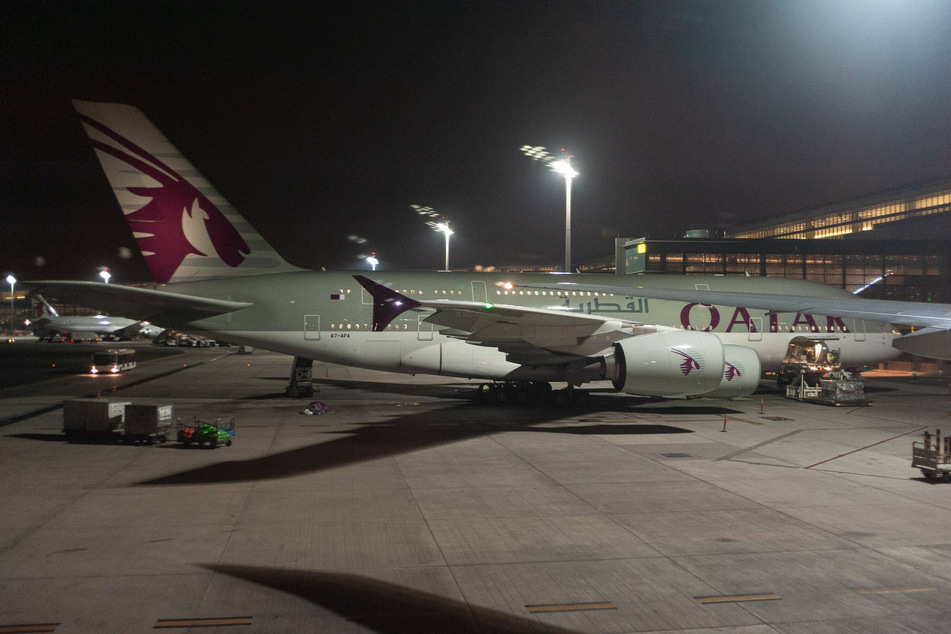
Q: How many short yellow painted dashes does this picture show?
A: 5